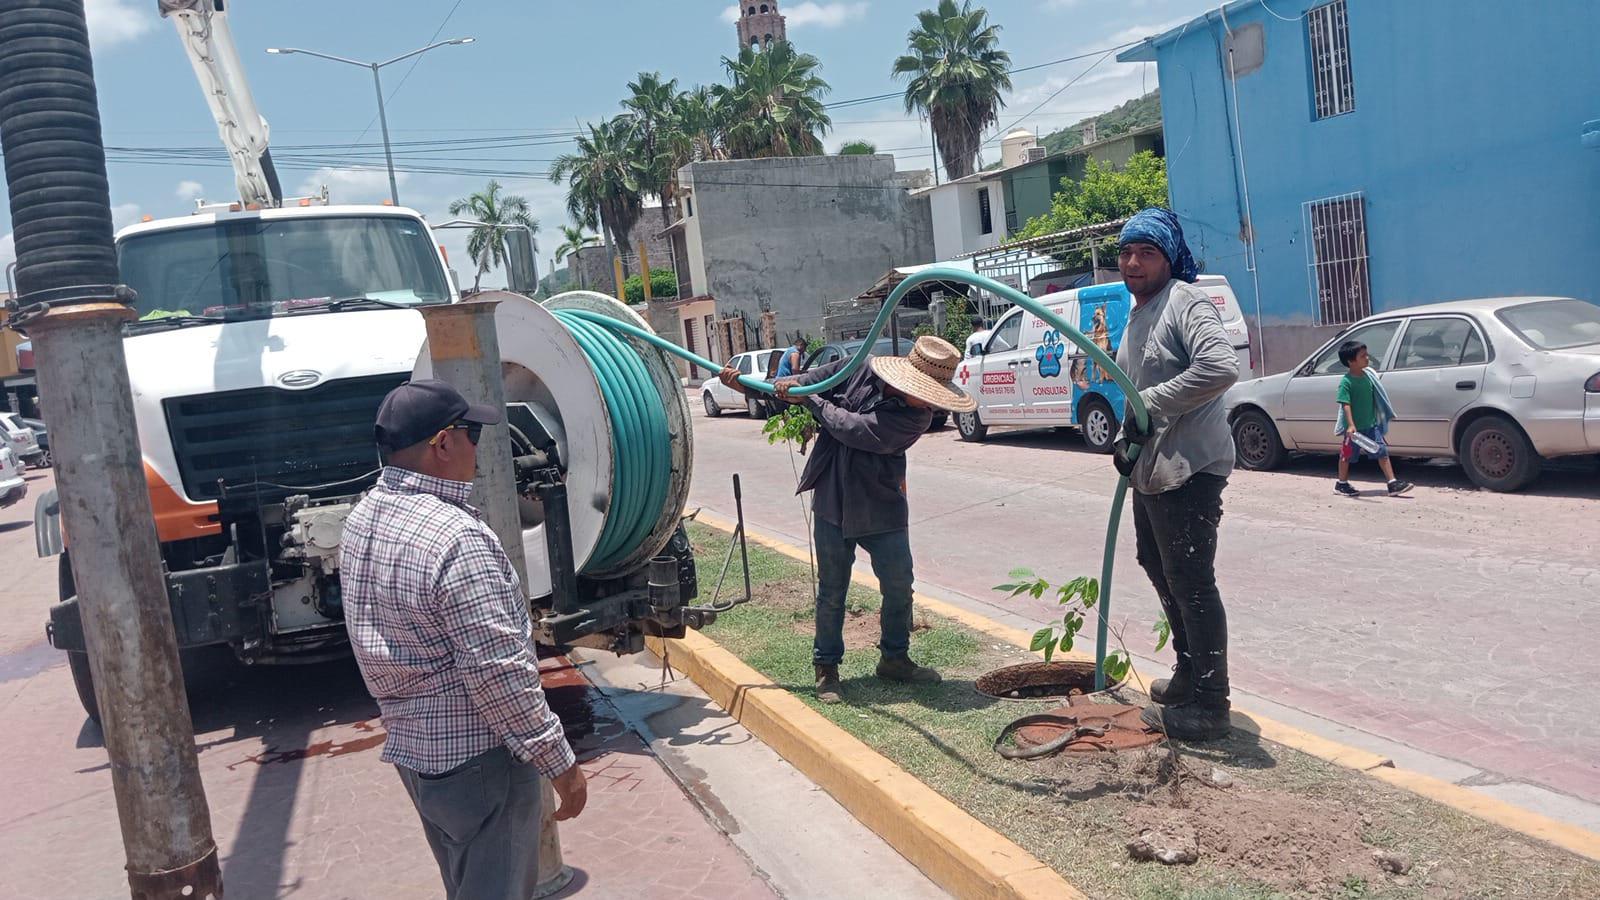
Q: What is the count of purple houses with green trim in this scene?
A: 0